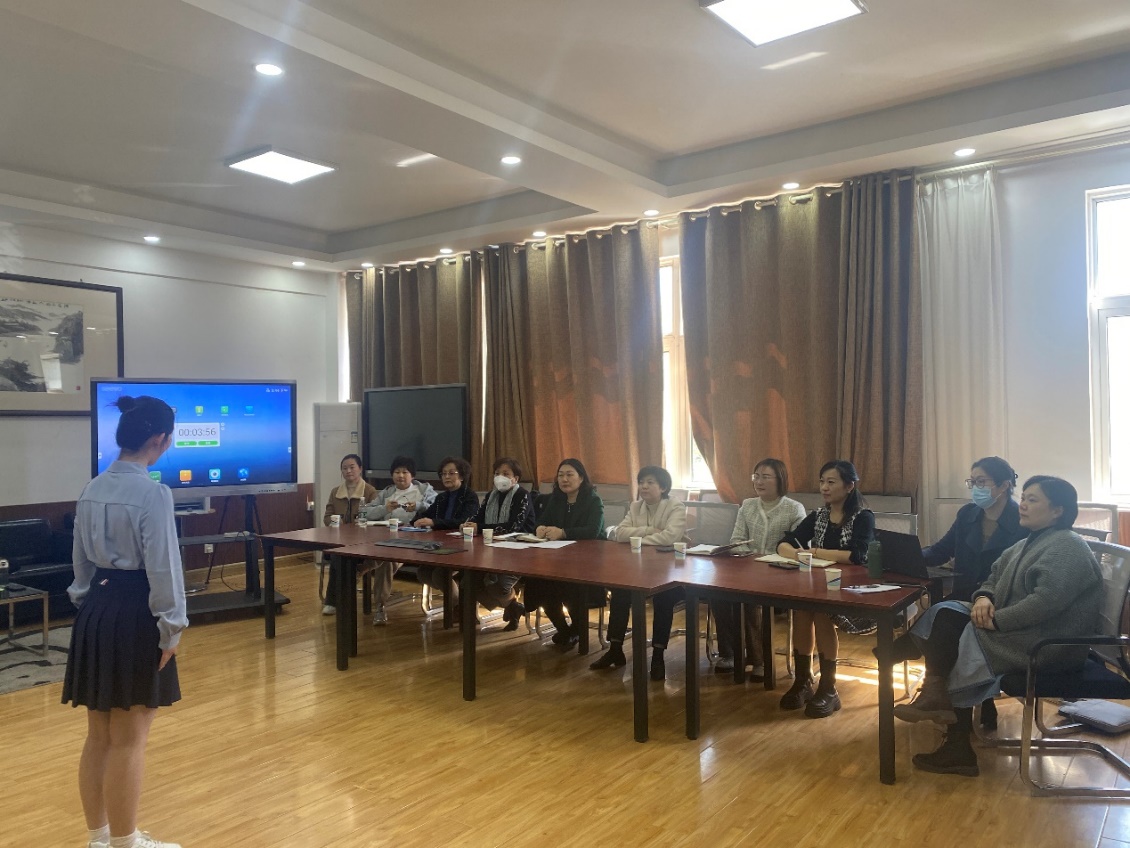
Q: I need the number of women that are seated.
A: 10